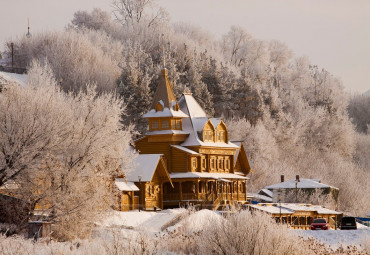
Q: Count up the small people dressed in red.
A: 0